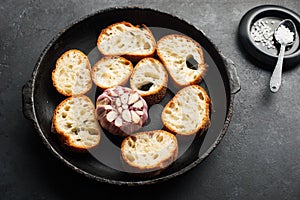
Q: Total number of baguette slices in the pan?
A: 8